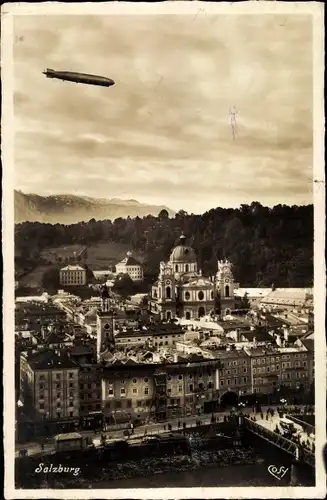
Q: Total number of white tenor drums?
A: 0